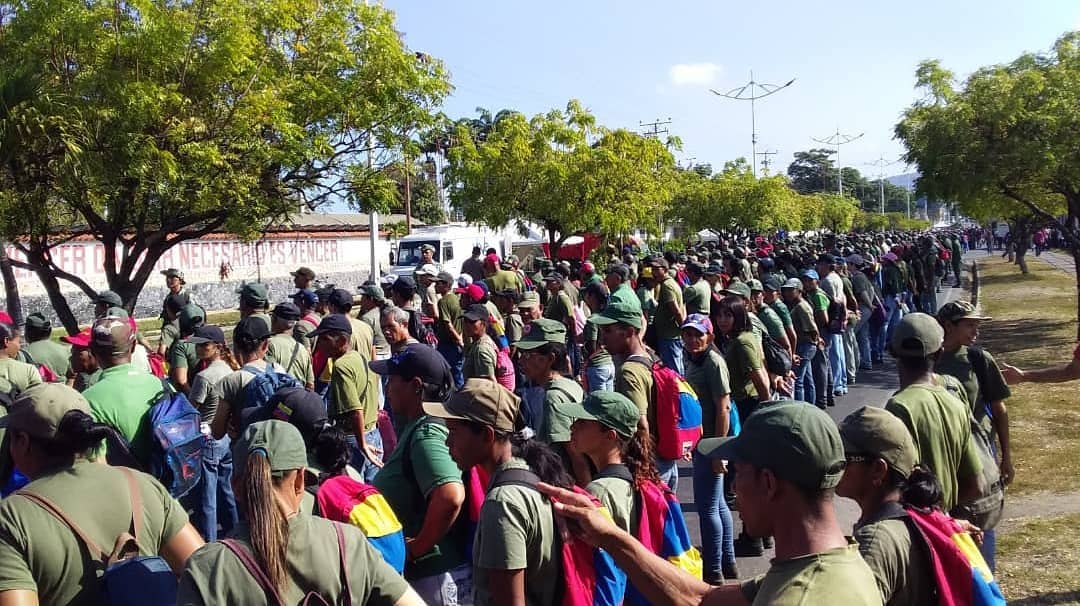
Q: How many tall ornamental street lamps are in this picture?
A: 3